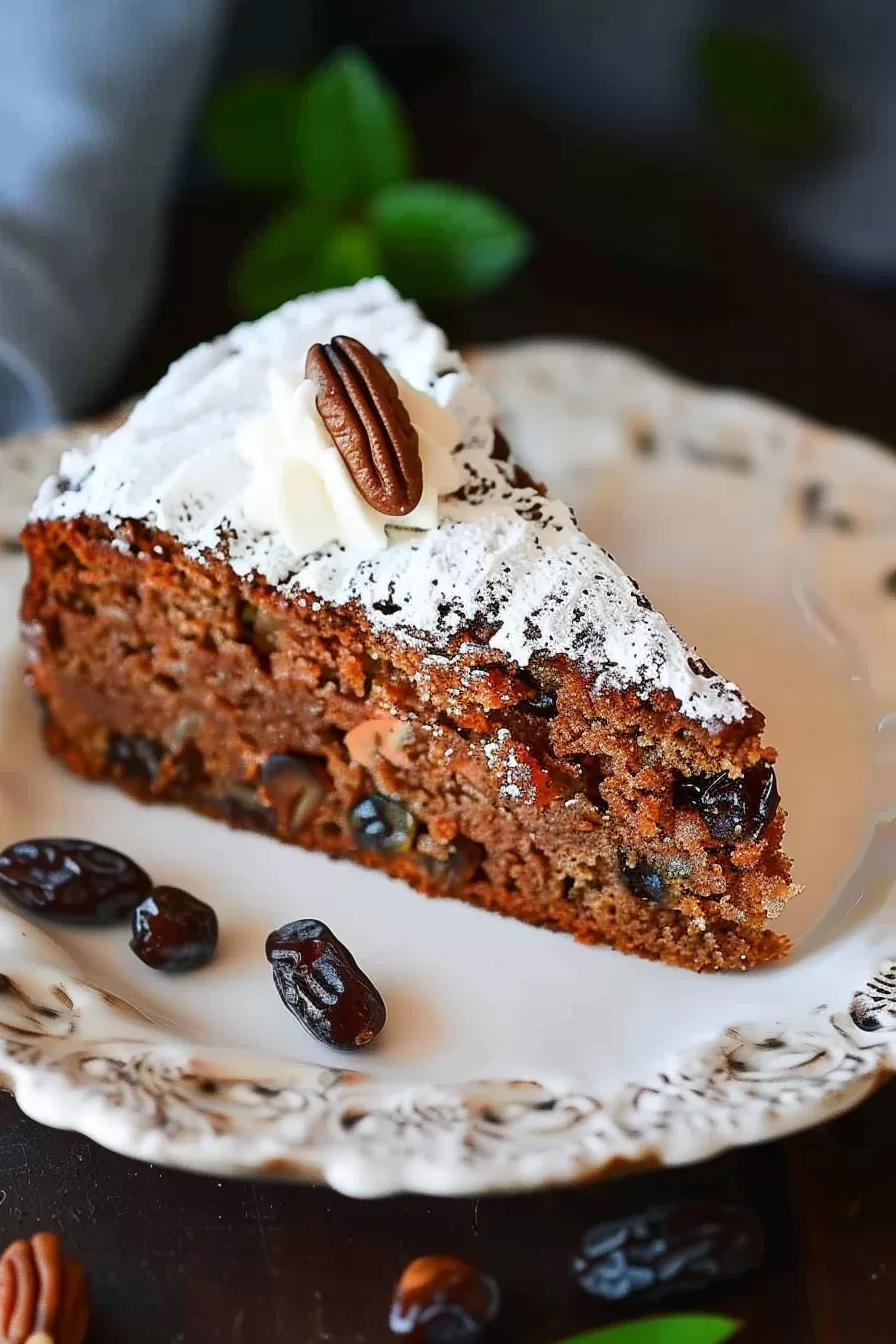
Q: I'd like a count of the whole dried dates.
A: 5